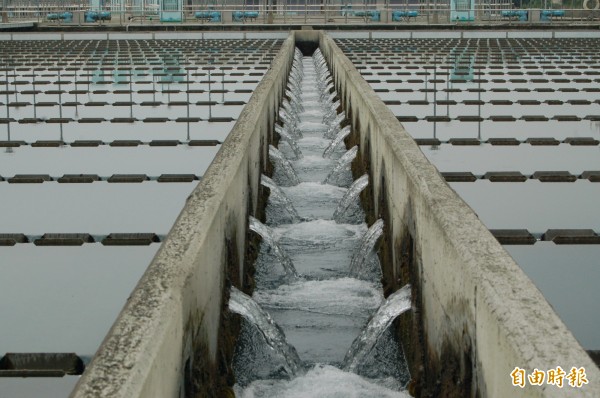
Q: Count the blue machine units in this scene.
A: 8